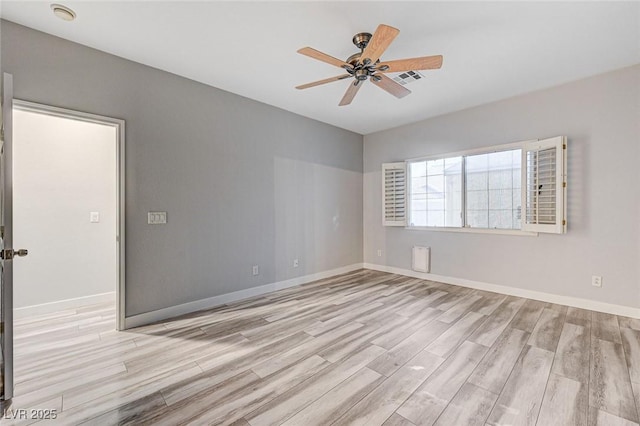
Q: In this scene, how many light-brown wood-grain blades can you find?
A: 6